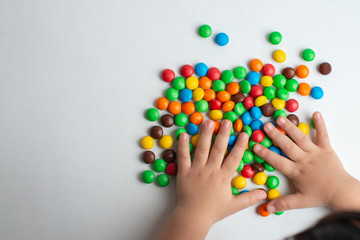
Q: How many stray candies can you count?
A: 6